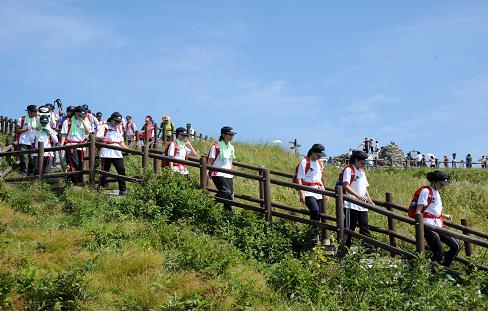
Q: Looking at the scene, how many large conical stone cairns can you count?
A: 1